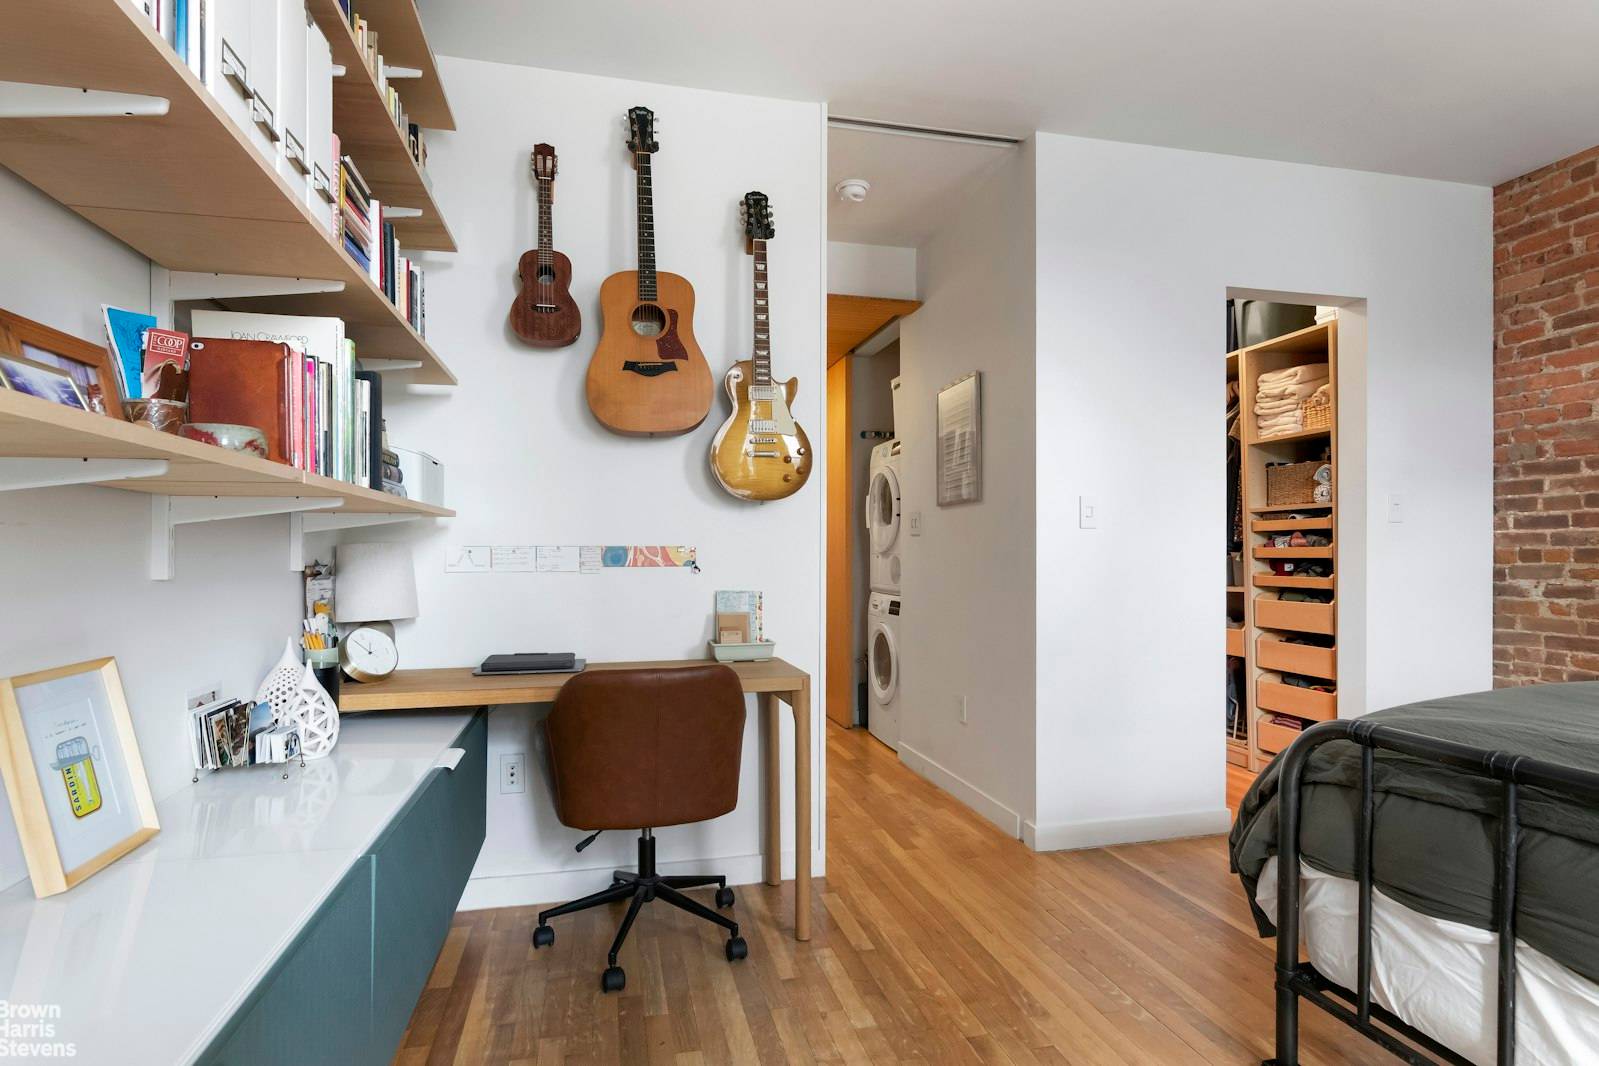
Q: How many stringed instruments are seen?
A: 3